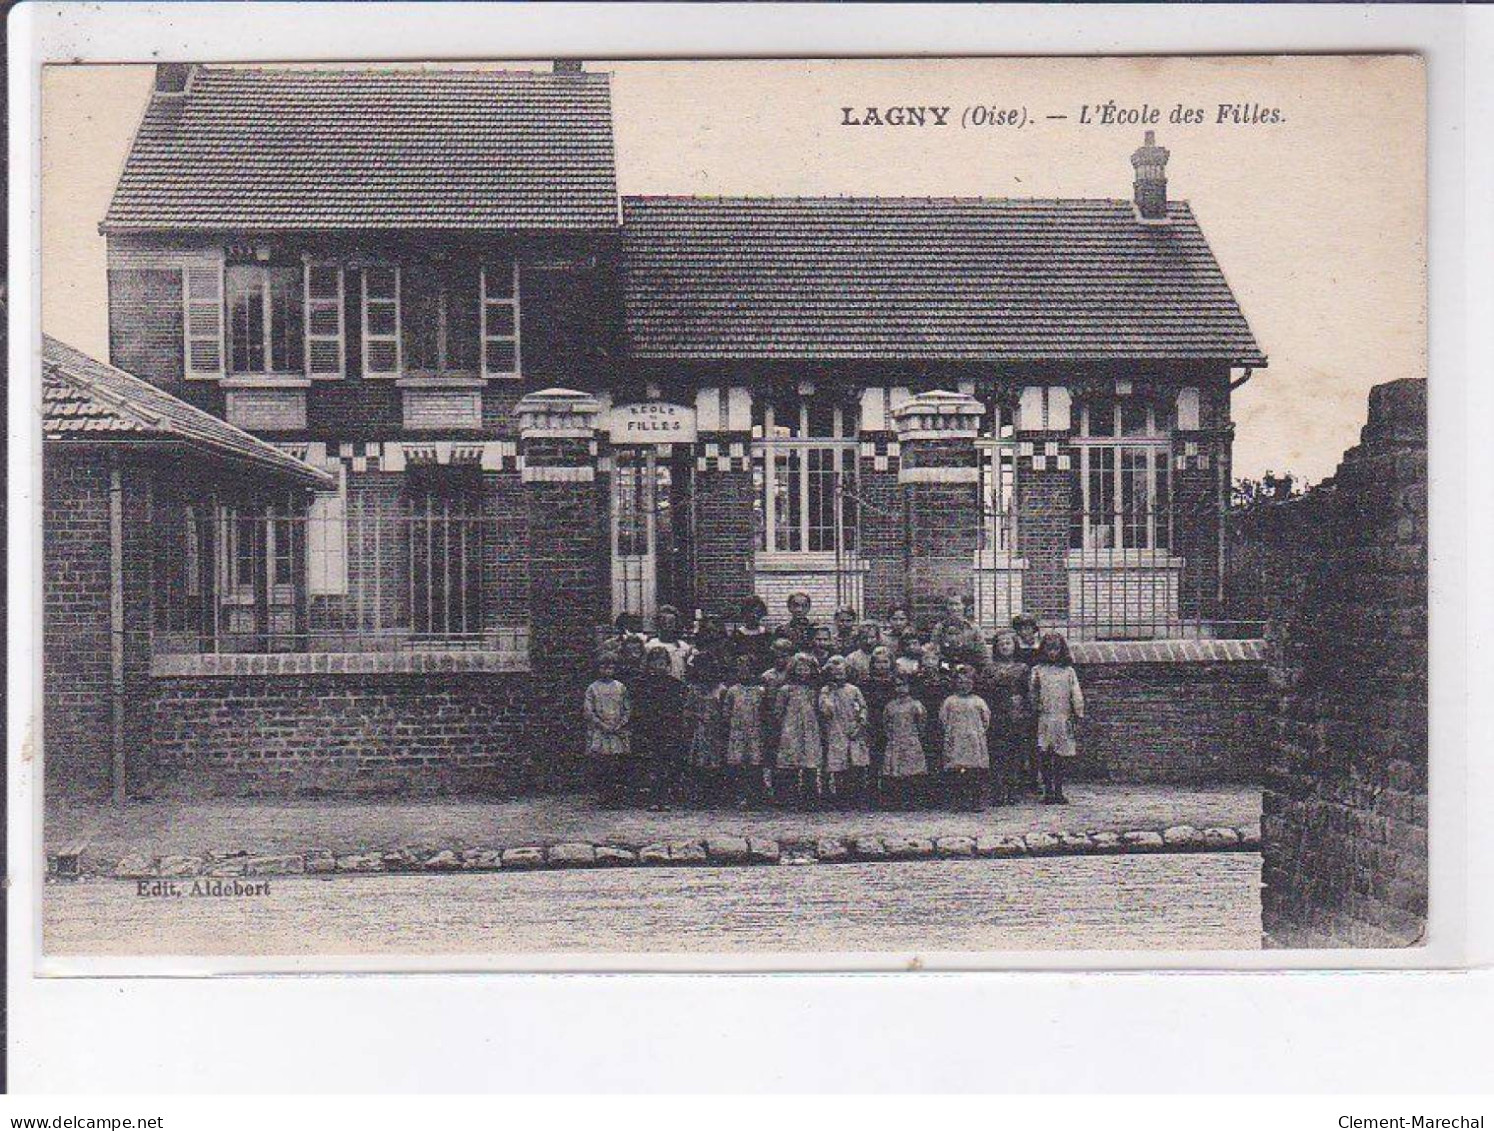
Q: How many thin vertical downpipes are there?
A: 2